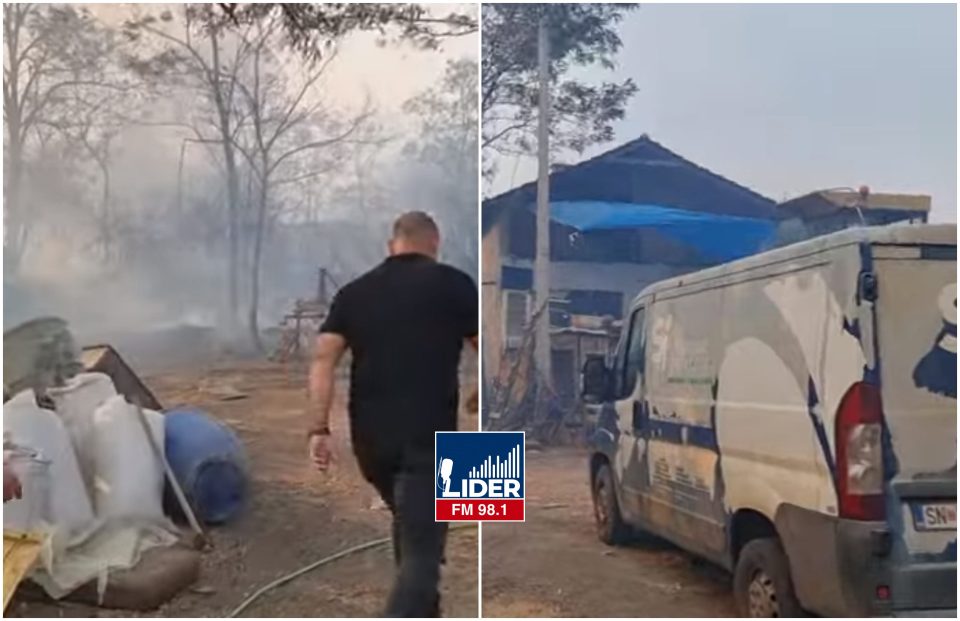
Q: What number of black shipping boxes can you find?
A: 0